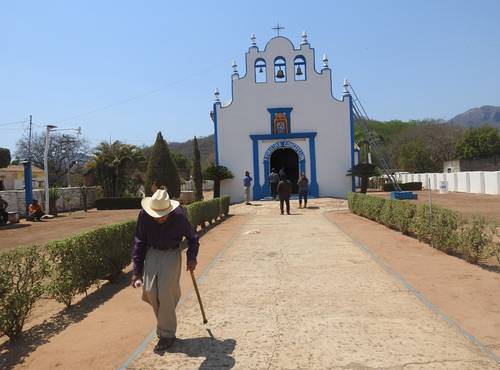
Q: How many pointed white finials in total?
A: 6